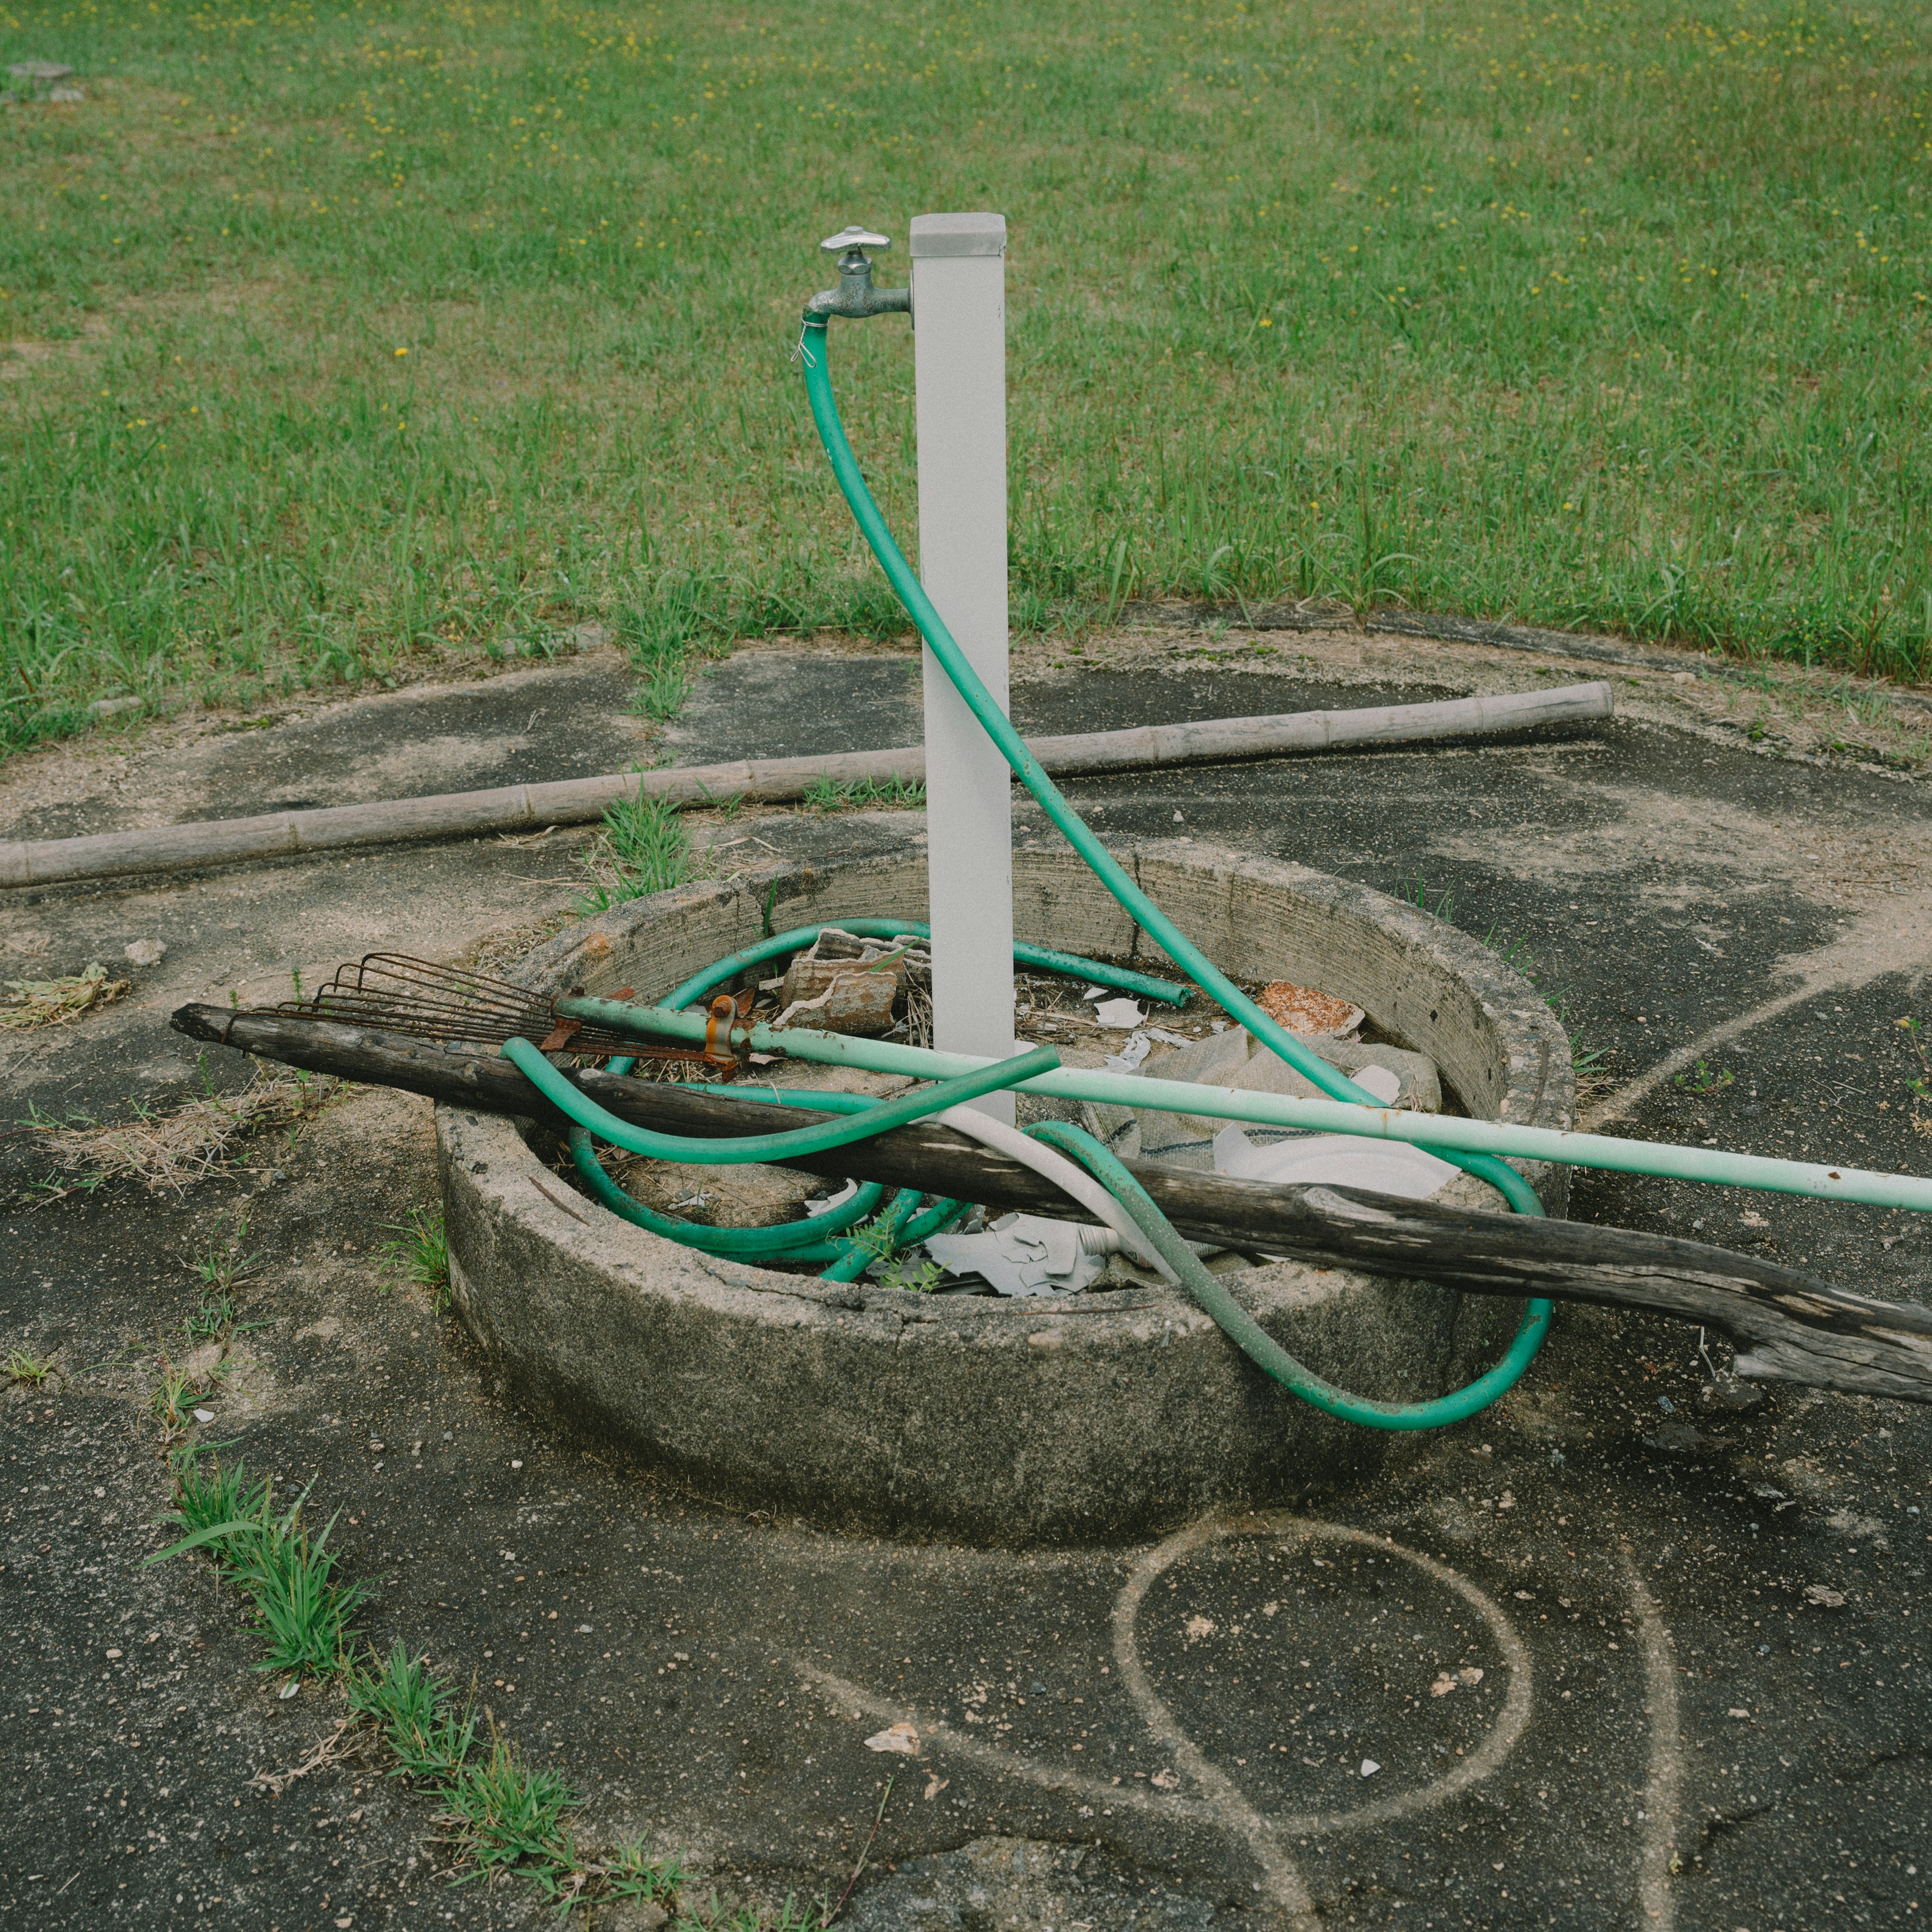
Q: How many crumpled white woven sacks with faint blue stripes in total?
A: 1